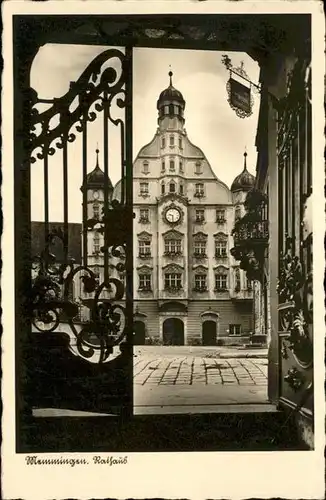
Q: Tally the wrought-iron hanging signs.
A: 1